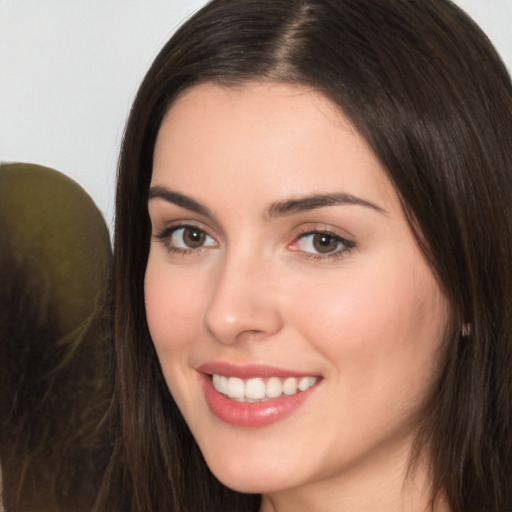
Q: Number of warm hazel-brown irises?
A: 2